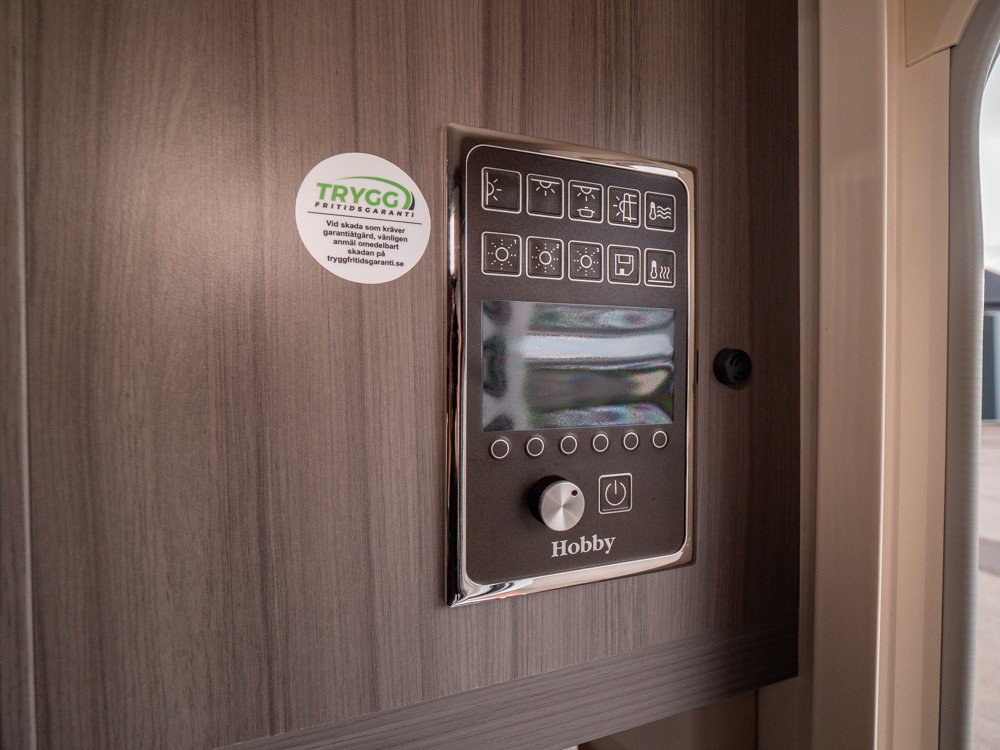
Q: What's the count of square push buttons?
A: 11